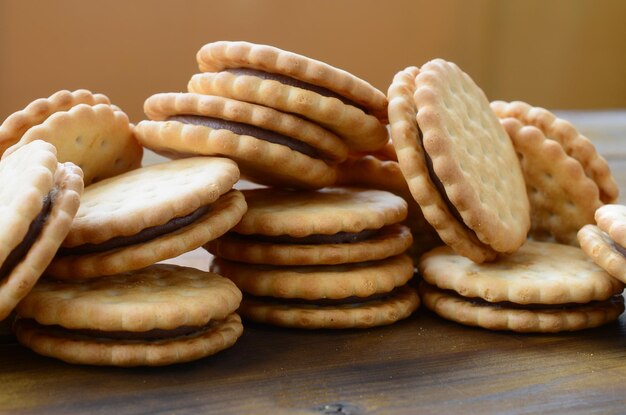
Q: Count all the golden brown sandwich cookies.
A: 13